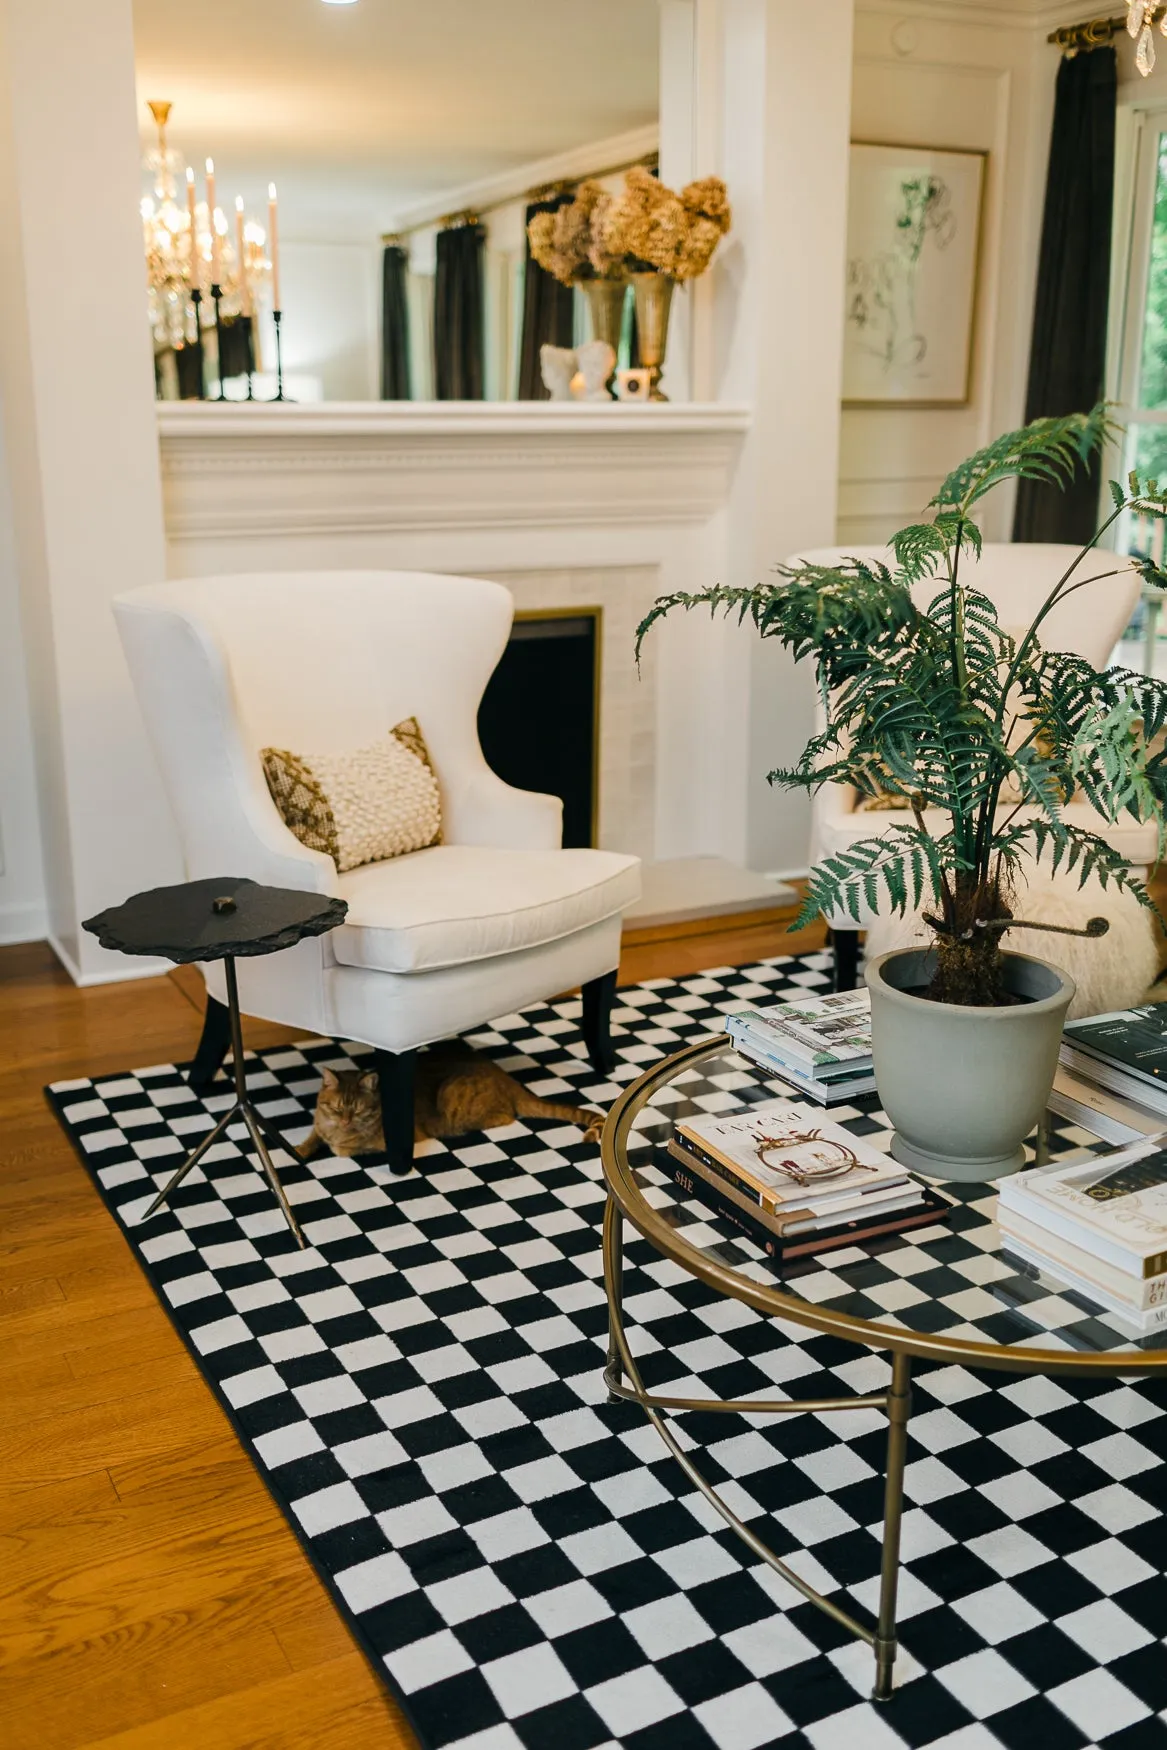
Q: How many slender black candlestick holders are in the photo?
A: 4